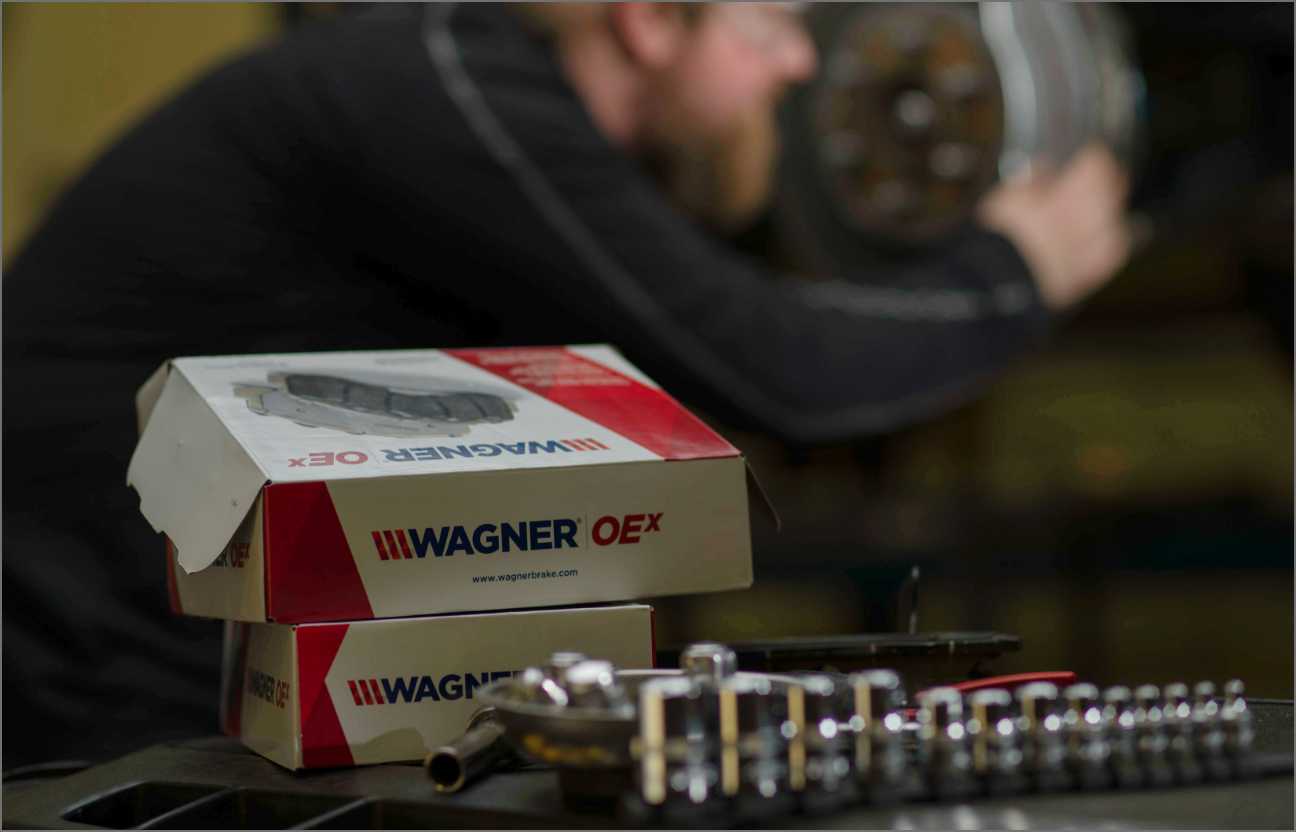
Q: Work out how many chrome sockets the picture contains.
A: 13